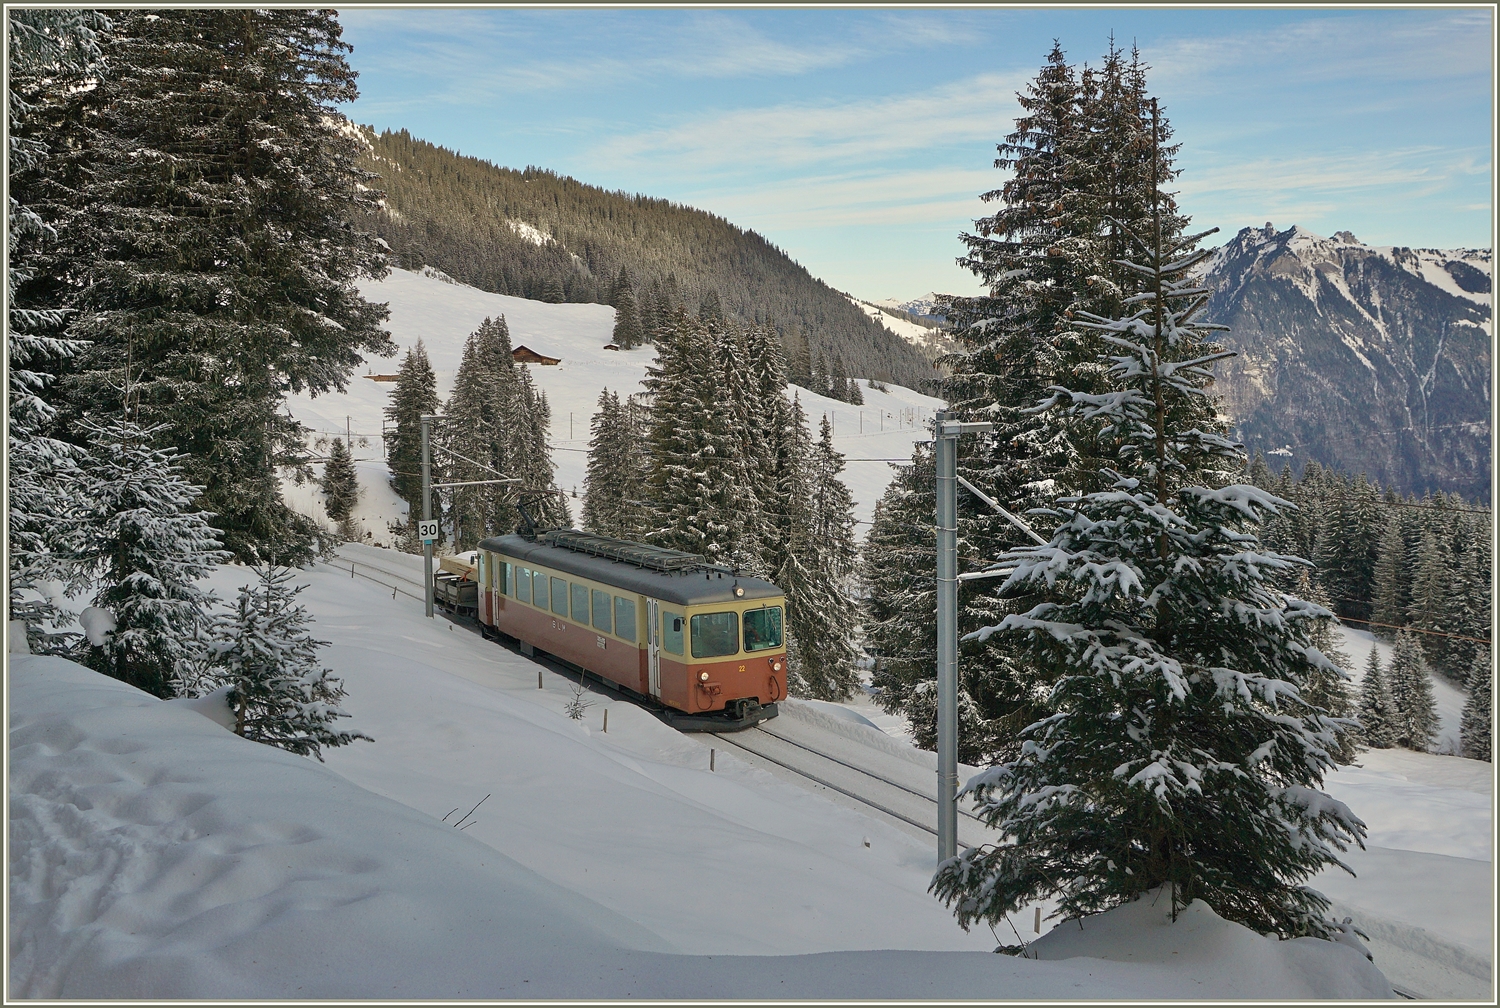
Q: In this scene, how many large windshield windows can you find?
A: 2